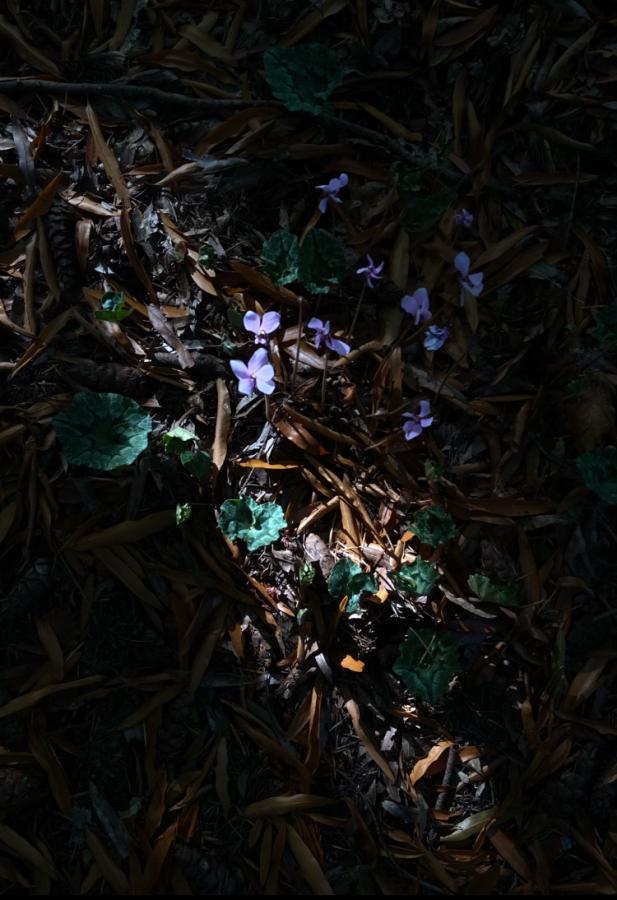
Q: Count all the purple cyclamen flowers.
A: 10